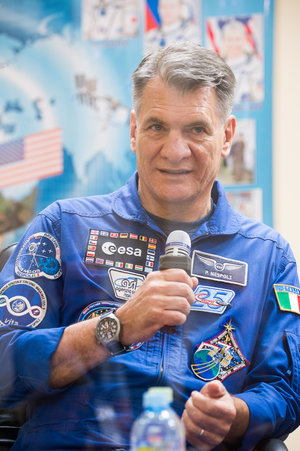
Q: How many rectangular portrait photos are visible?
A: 3